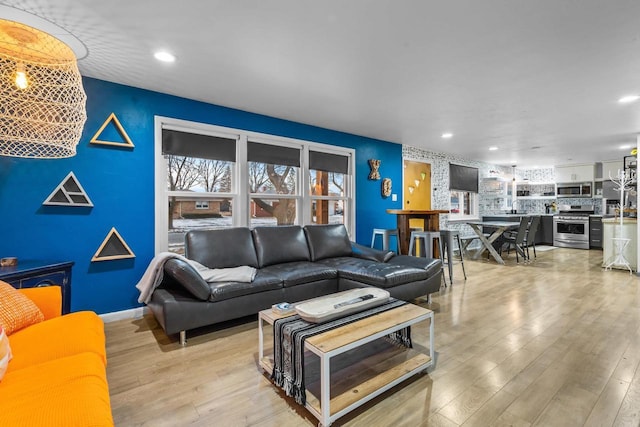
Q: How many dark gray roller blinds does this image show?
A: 4